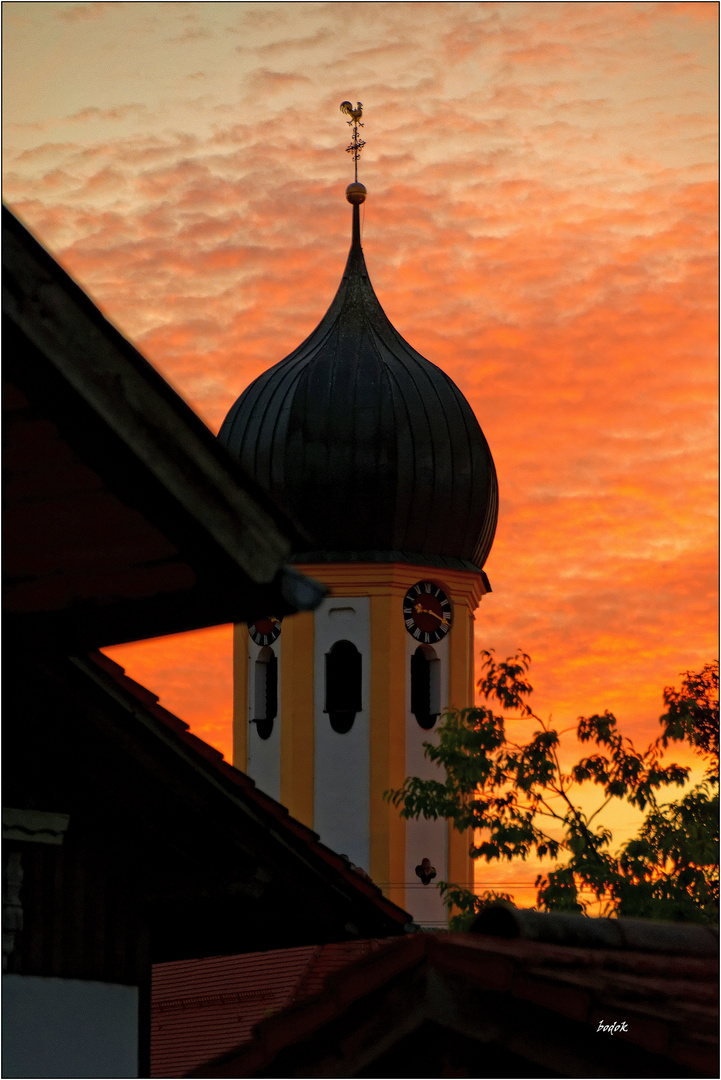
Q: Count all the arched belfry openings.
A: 3